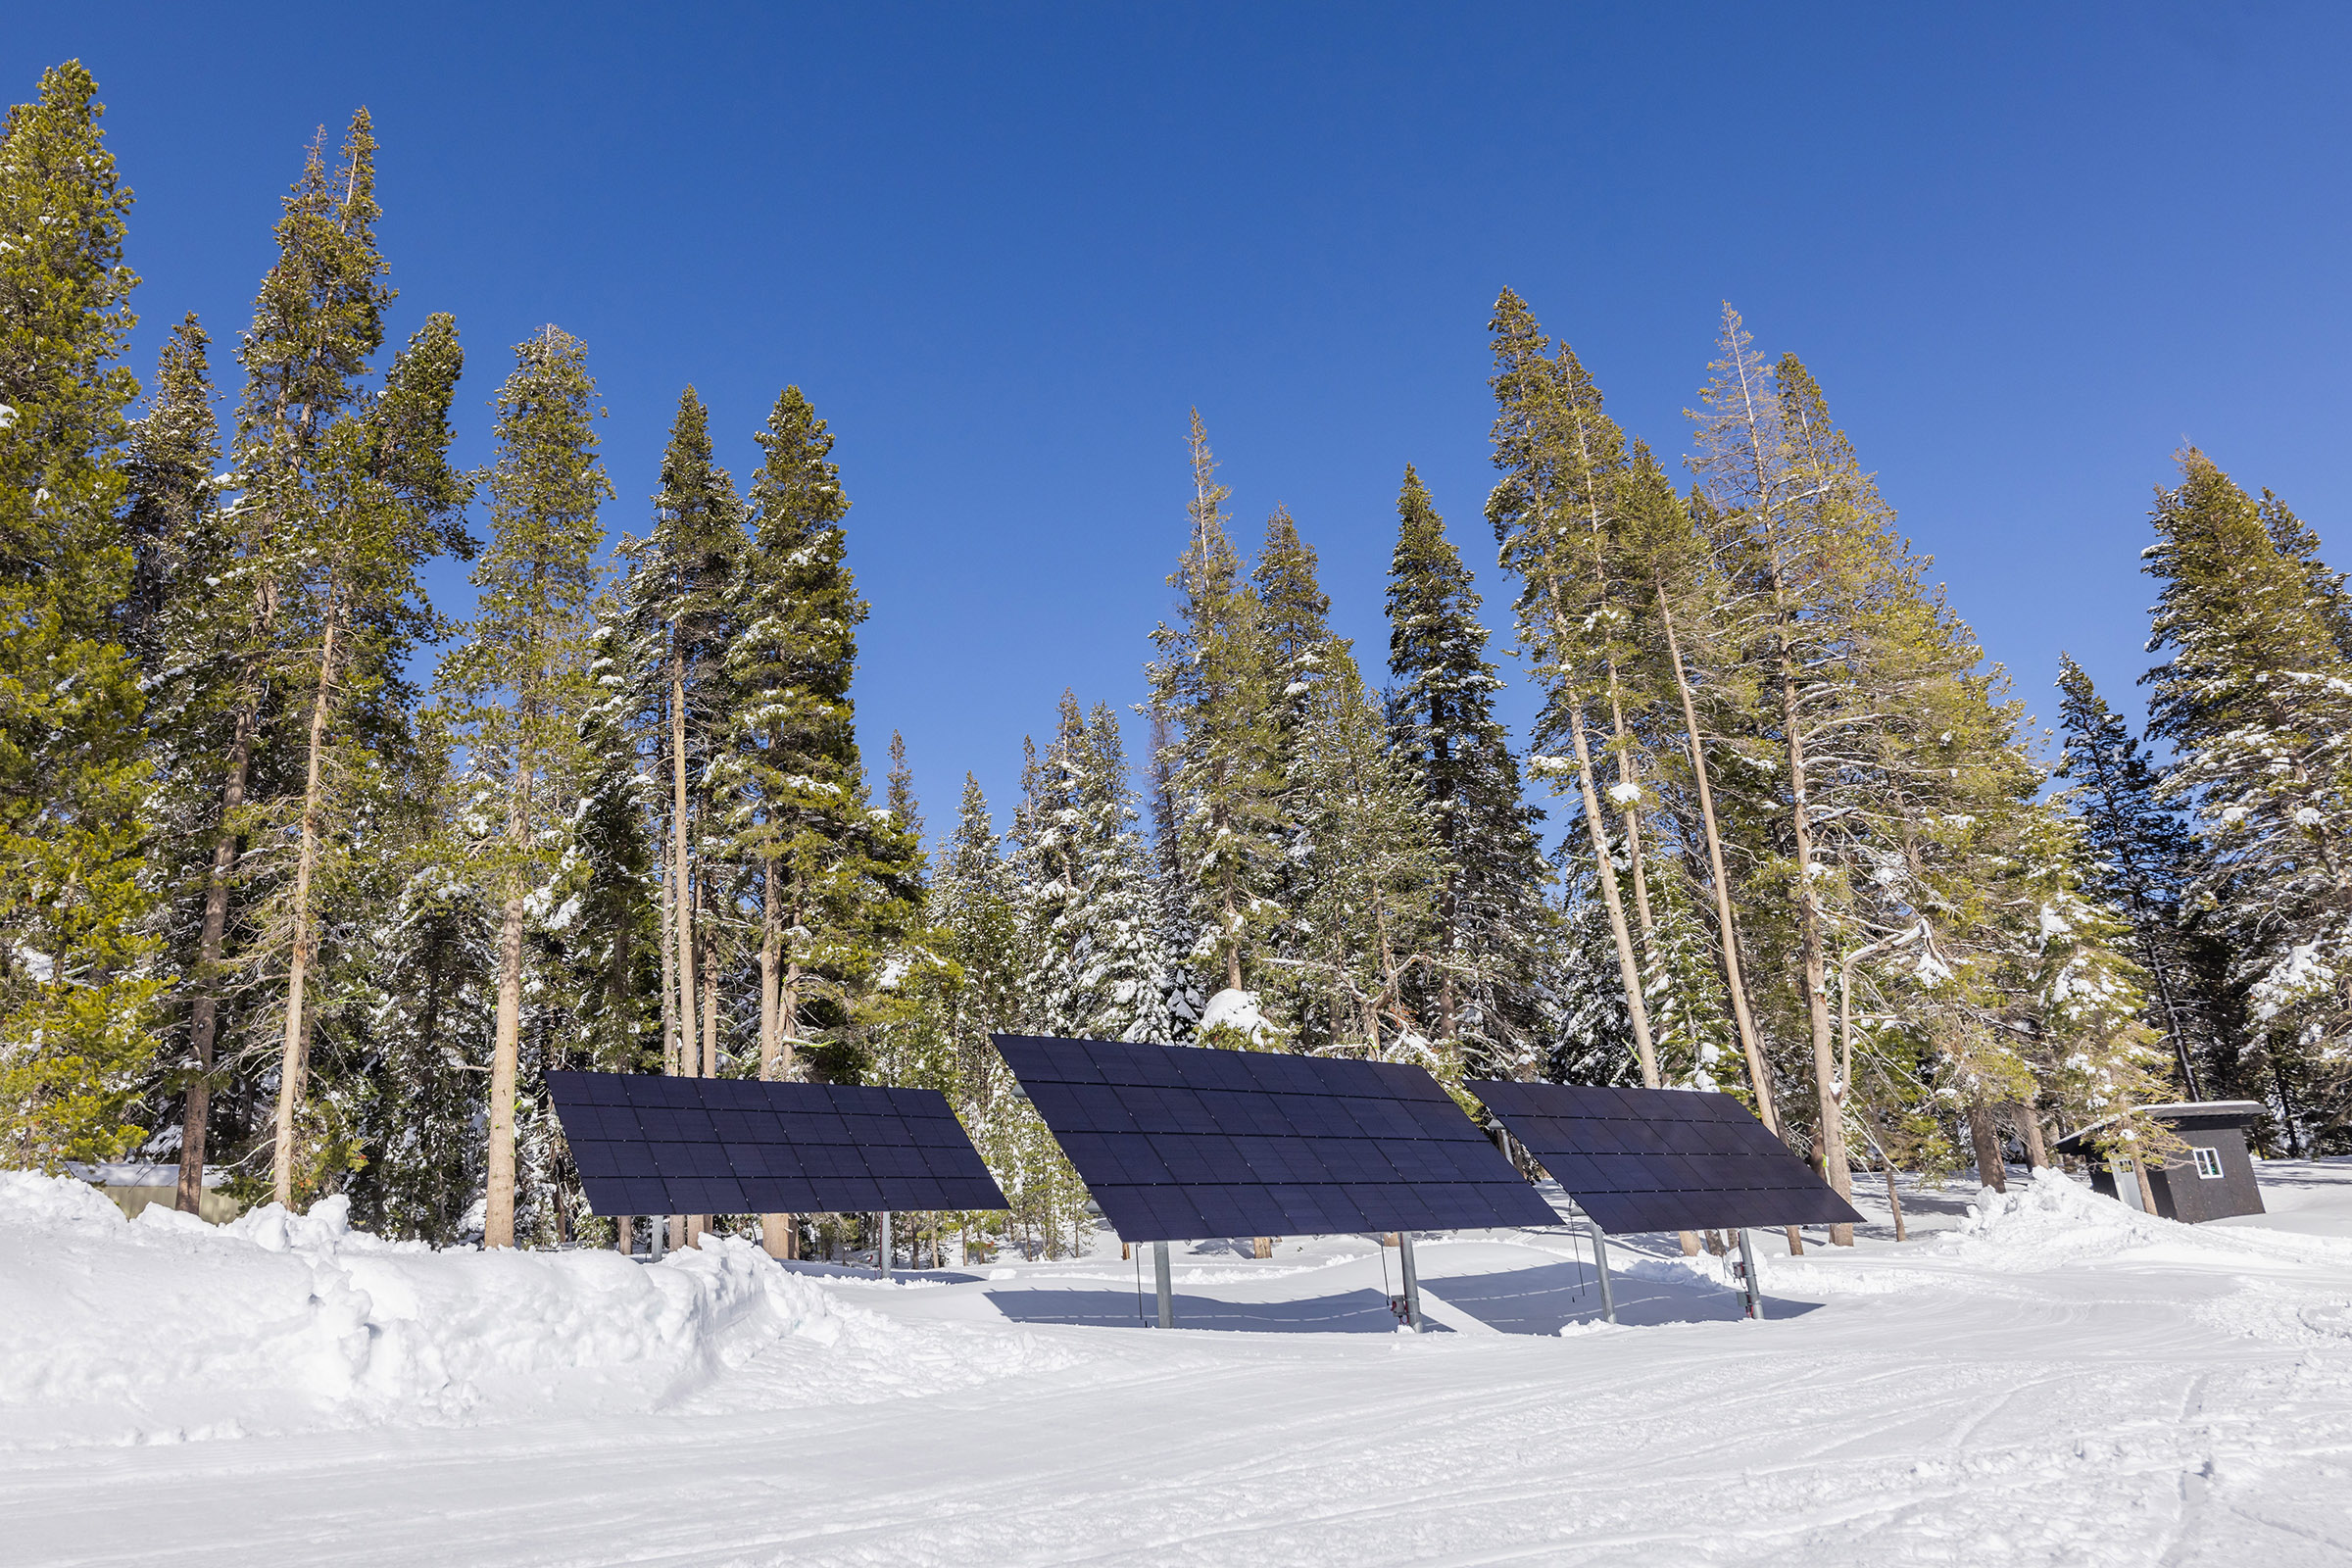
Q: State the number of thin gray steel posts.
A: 6